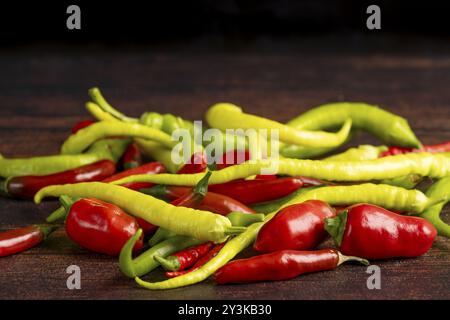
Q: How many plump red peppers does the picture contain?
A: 3